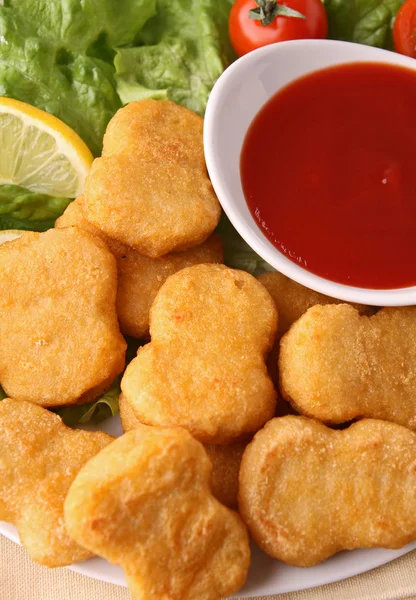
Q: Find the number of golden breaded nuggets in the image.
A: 10